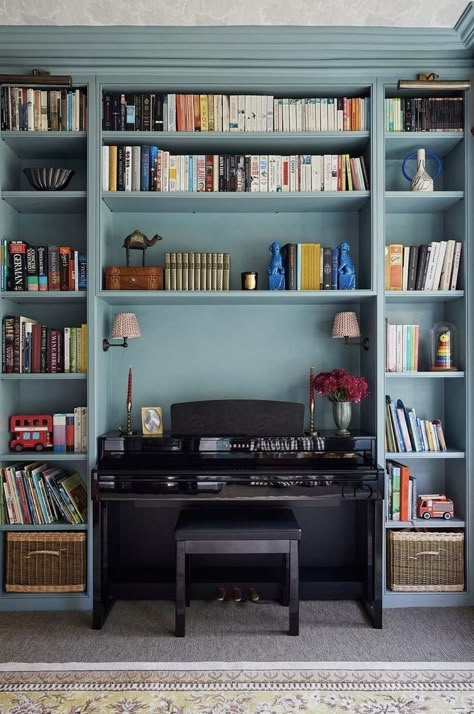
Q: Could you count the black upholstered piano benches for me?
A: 1